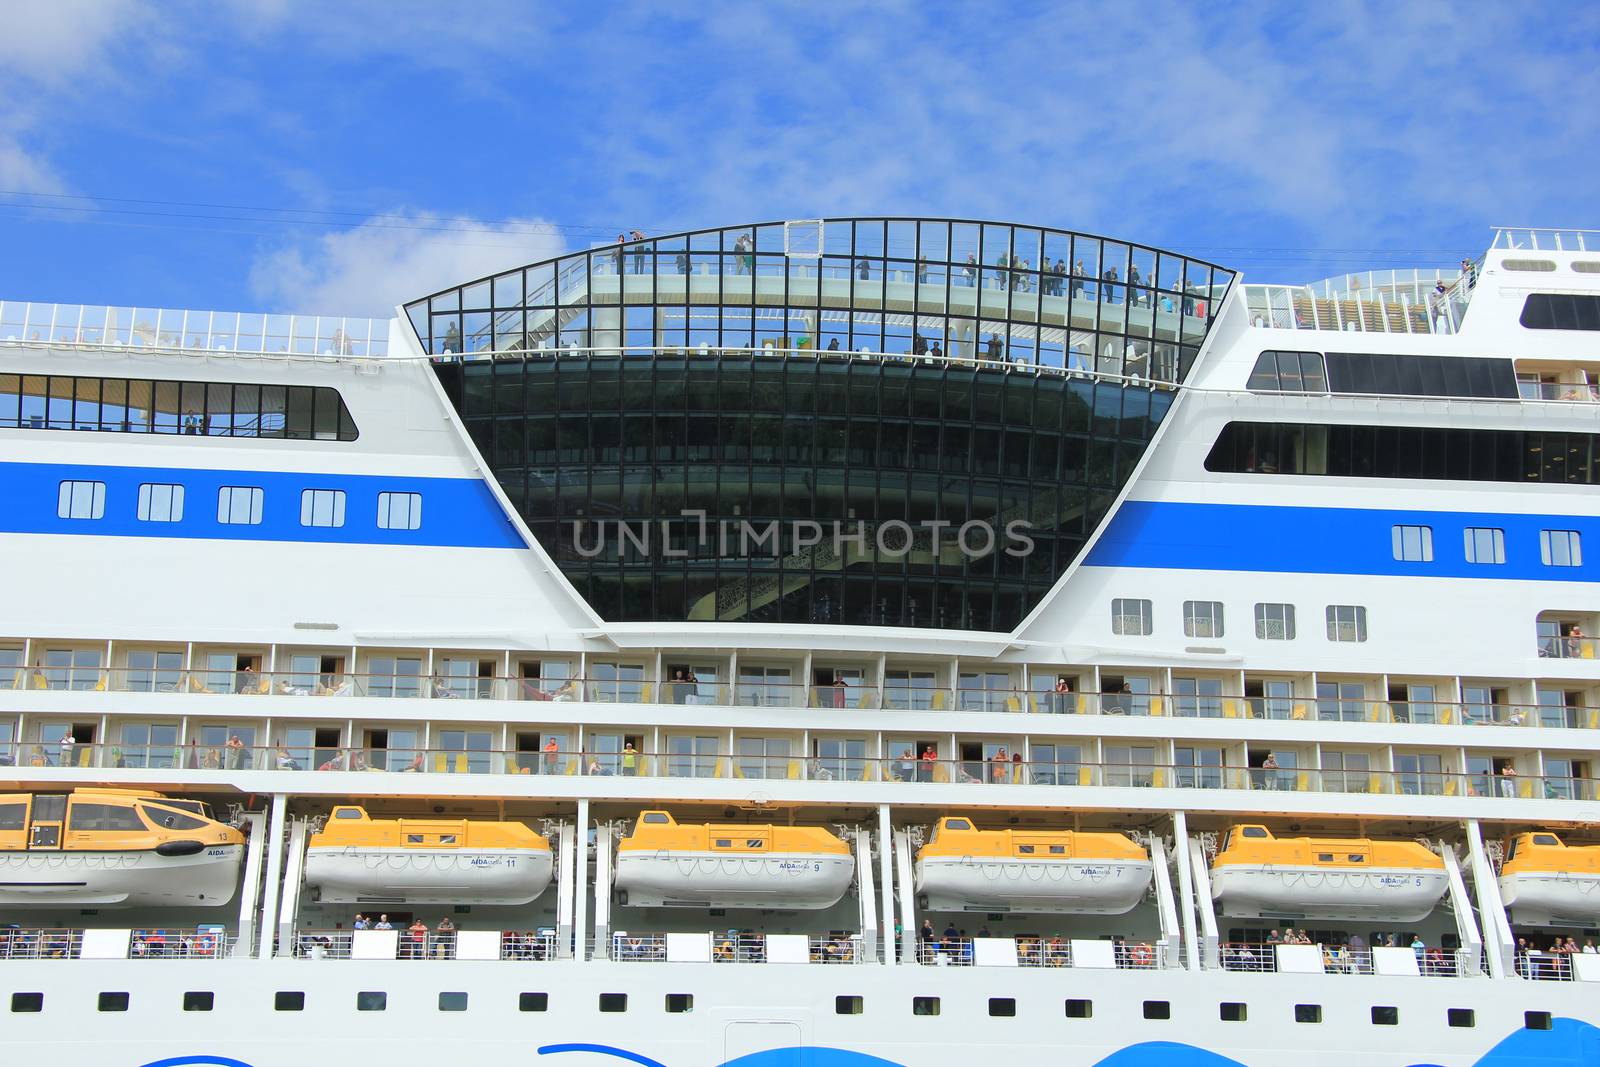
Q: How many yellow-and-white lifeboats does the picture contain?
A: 6